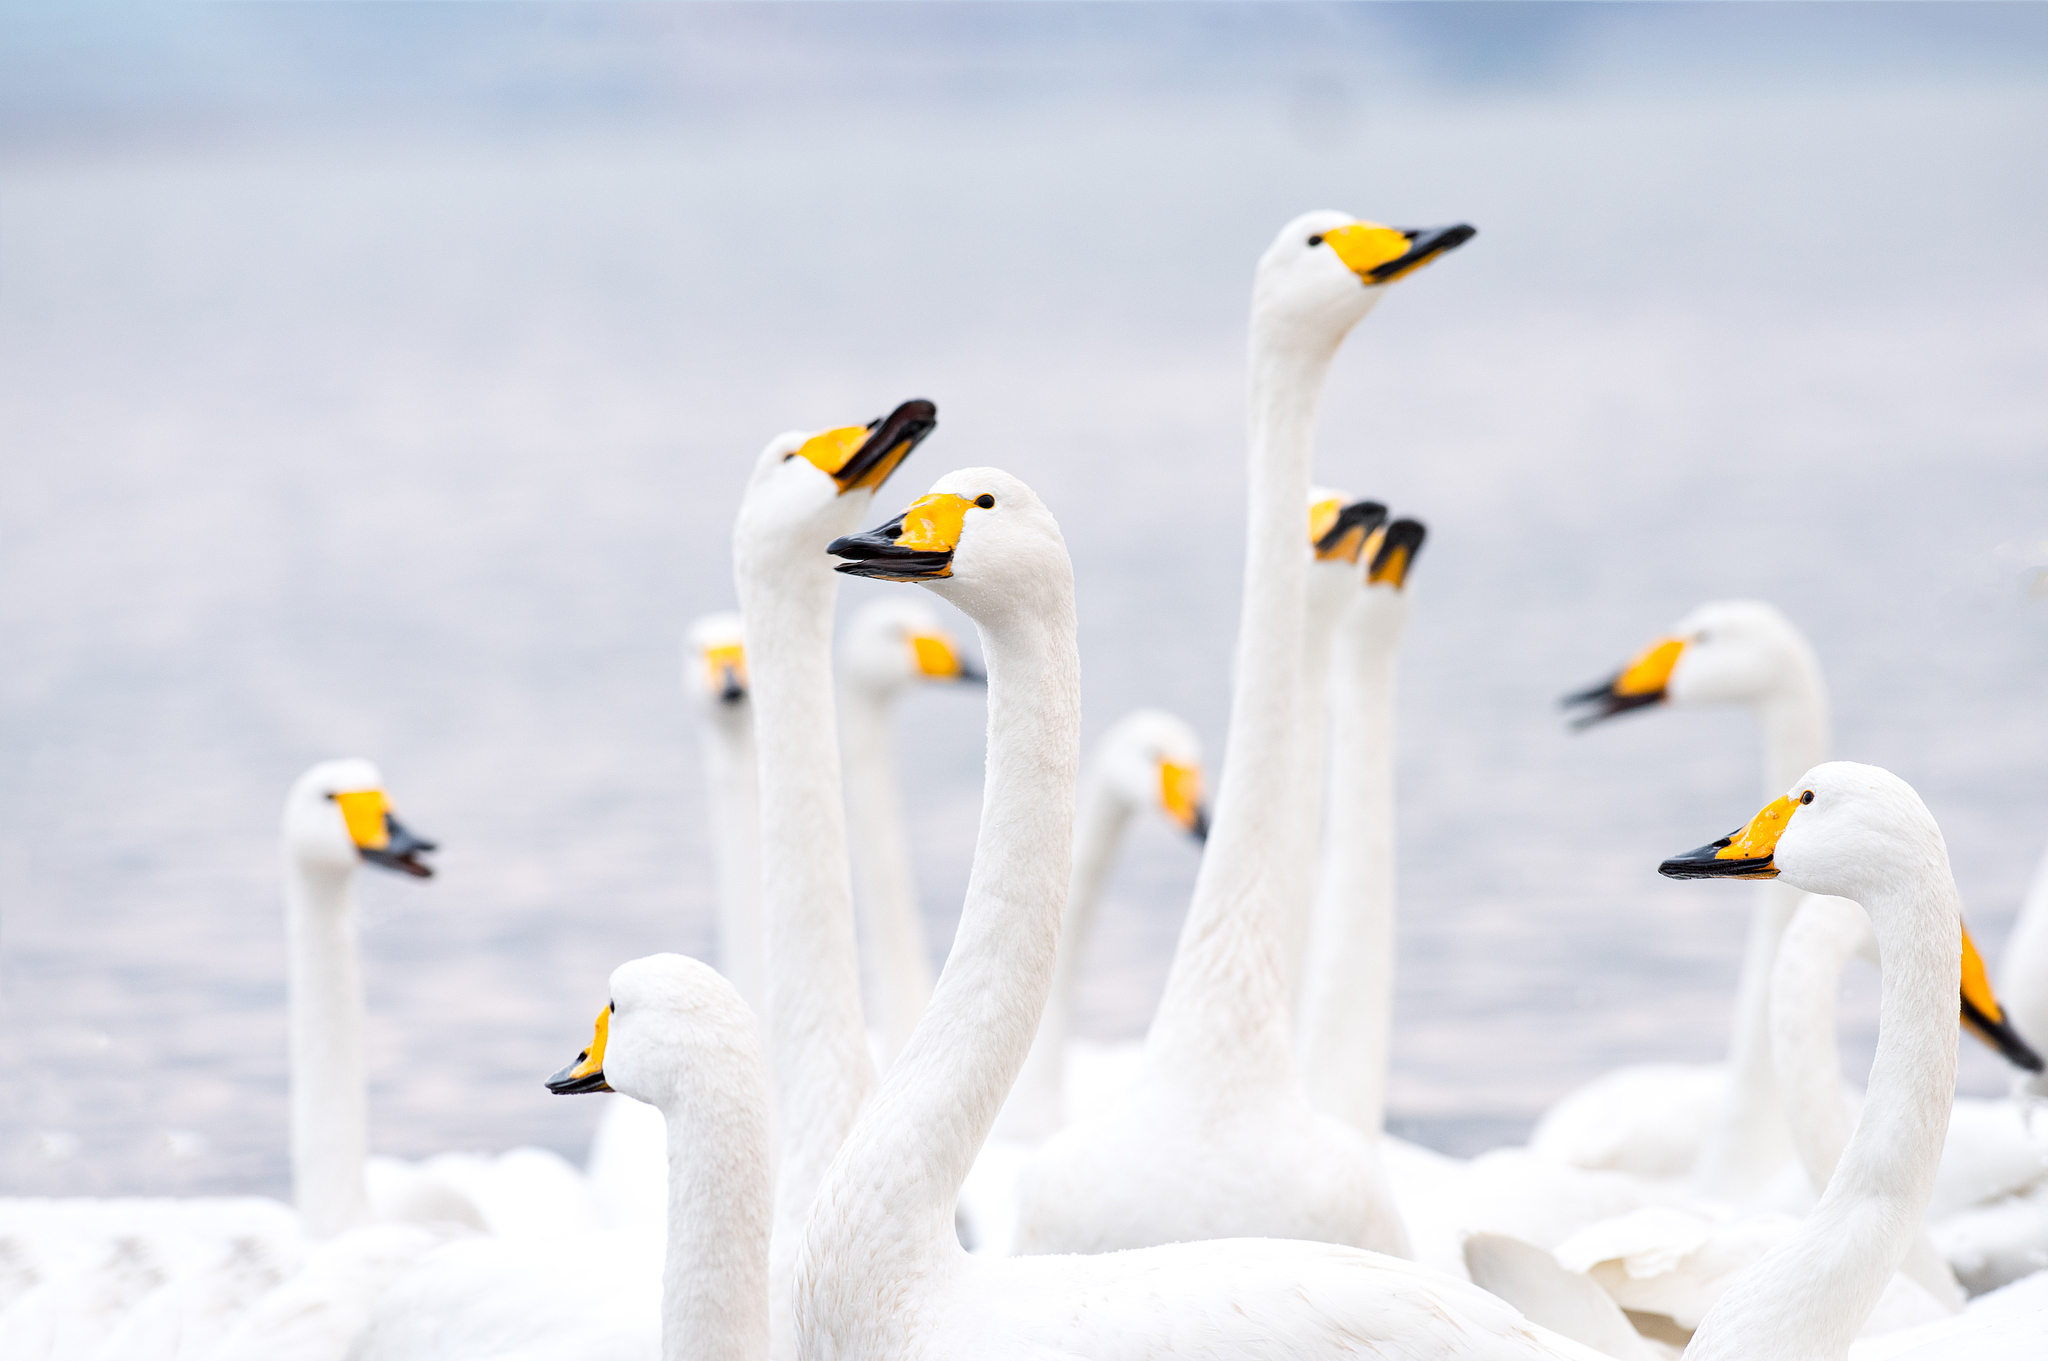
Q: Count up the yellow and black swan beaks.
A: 13